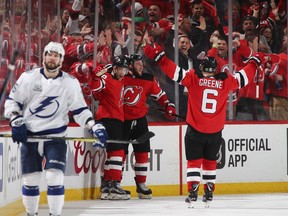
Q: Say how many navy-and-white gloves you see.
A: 2